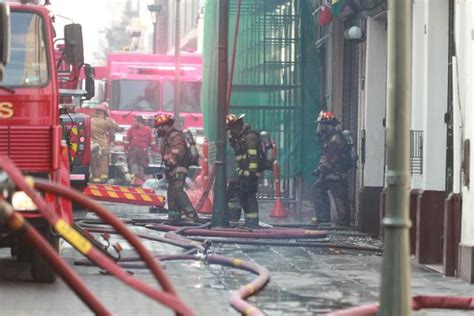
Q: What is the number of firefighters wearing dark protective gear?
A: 3